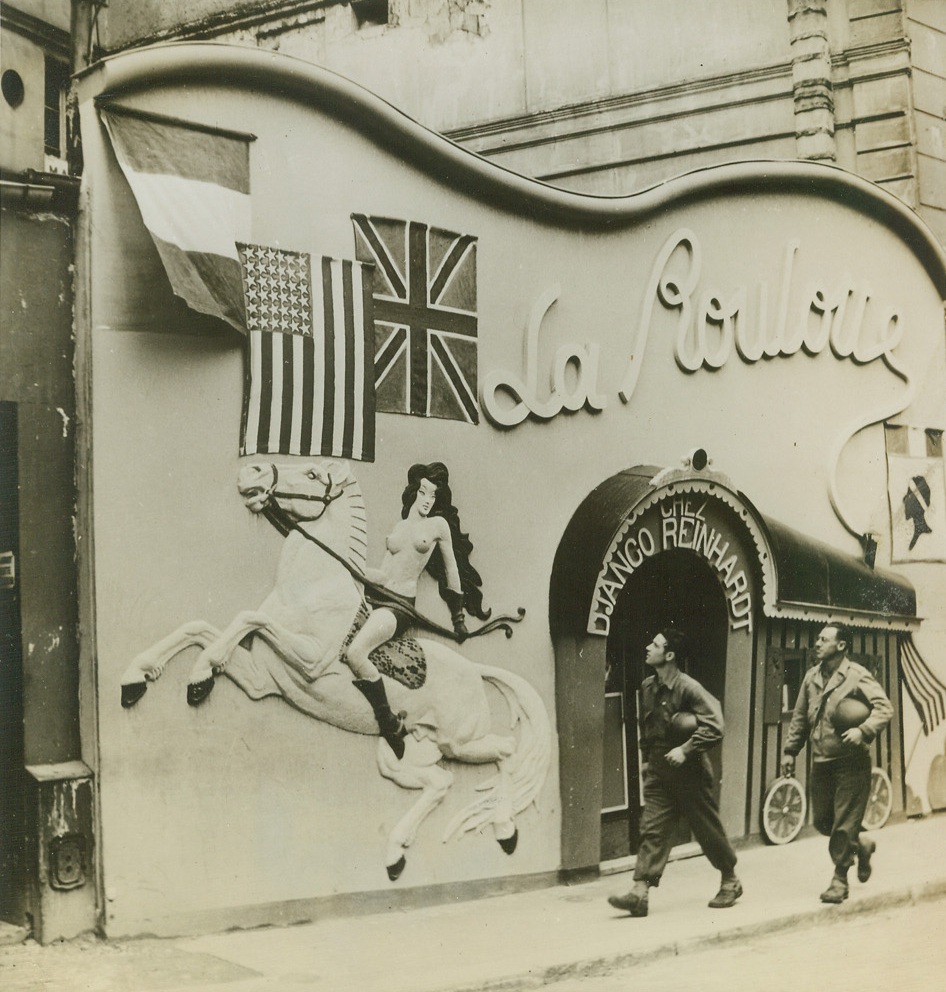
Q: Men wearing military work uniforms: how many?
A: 2